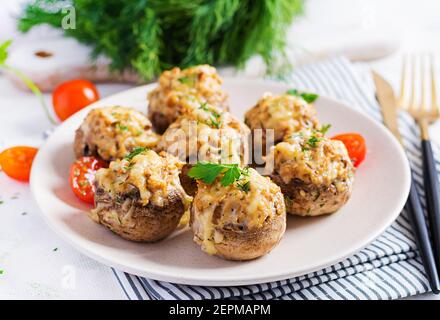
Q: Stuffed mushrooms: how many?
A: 7